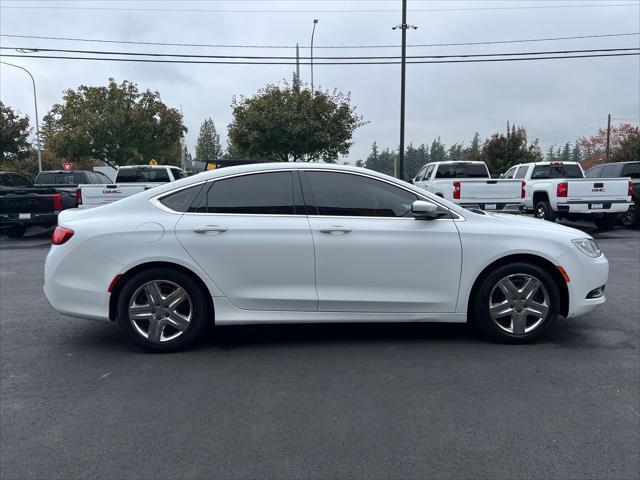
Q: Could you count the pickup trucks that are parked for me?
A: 6